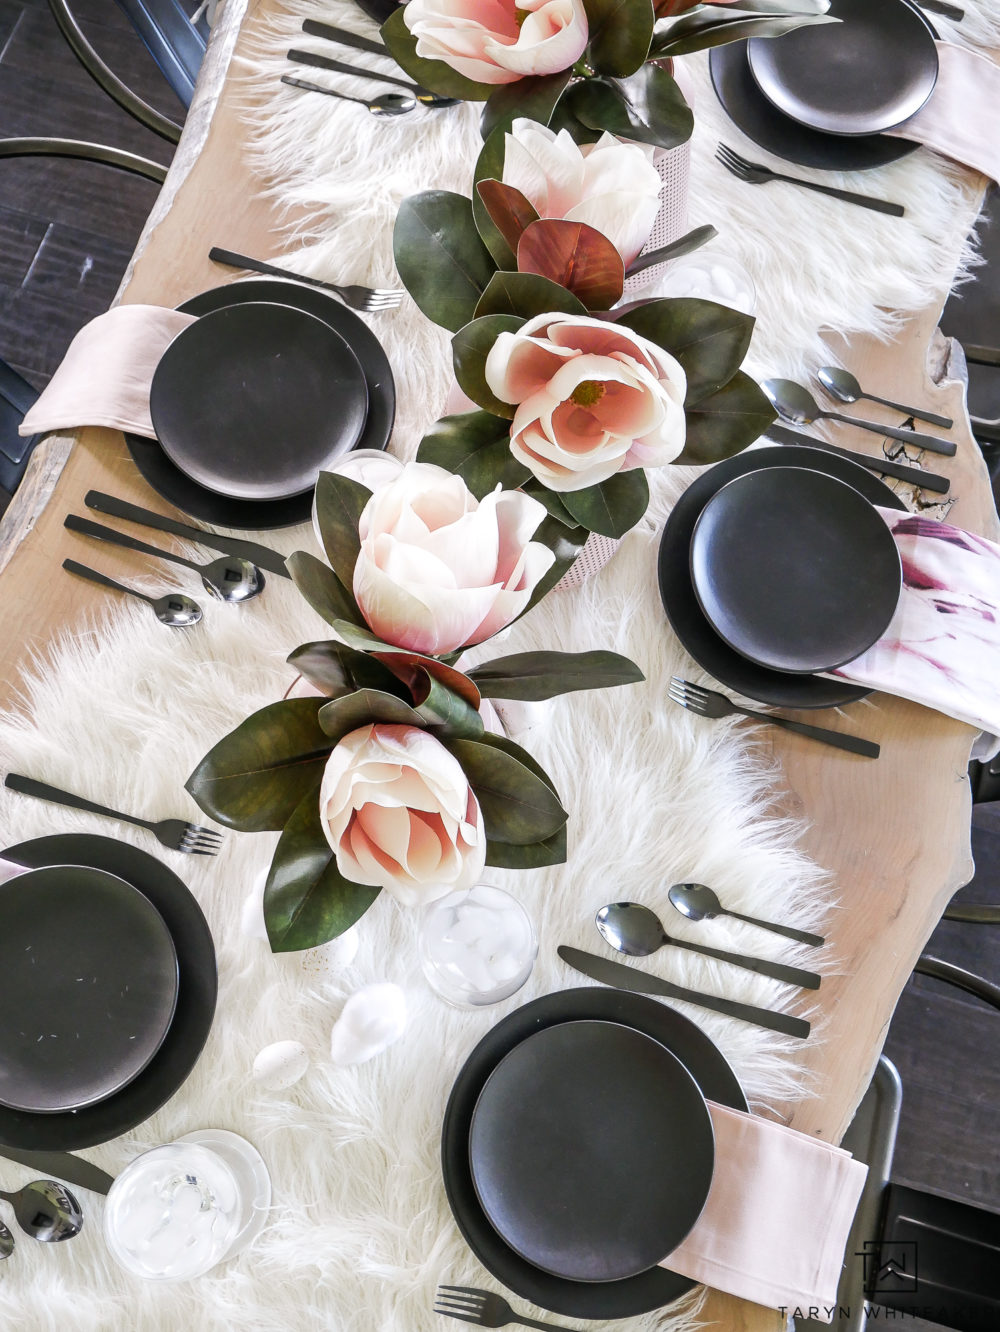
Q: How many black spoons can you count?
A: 10